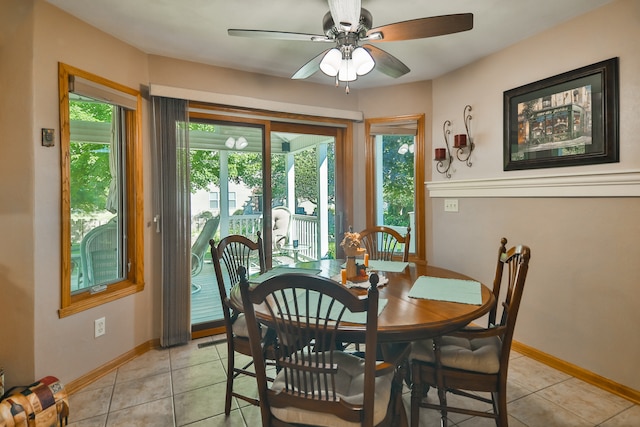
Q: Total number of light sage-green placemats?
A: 4